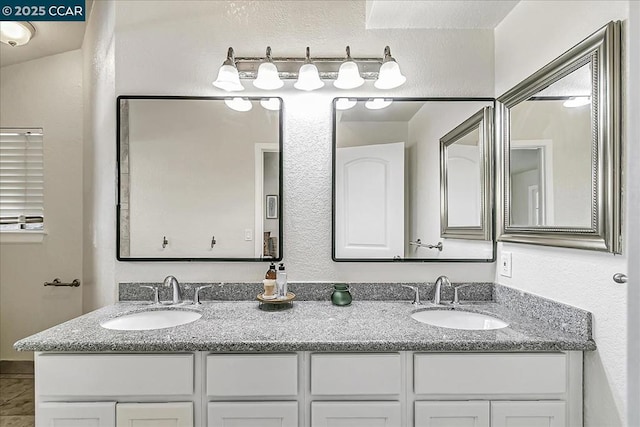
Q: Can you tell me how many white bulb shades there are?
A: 5